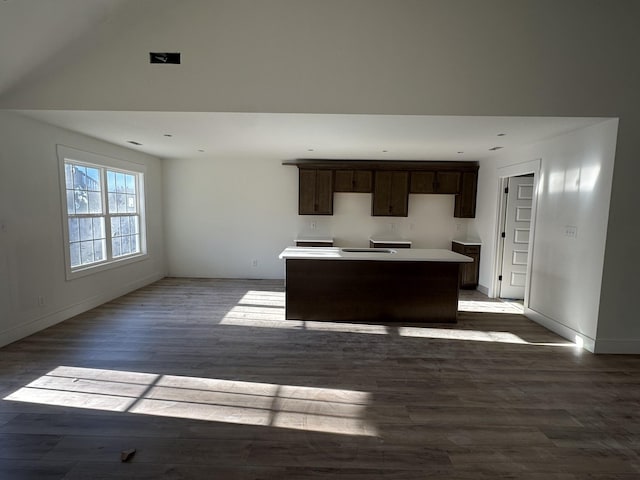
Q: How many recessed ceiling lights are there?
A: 6